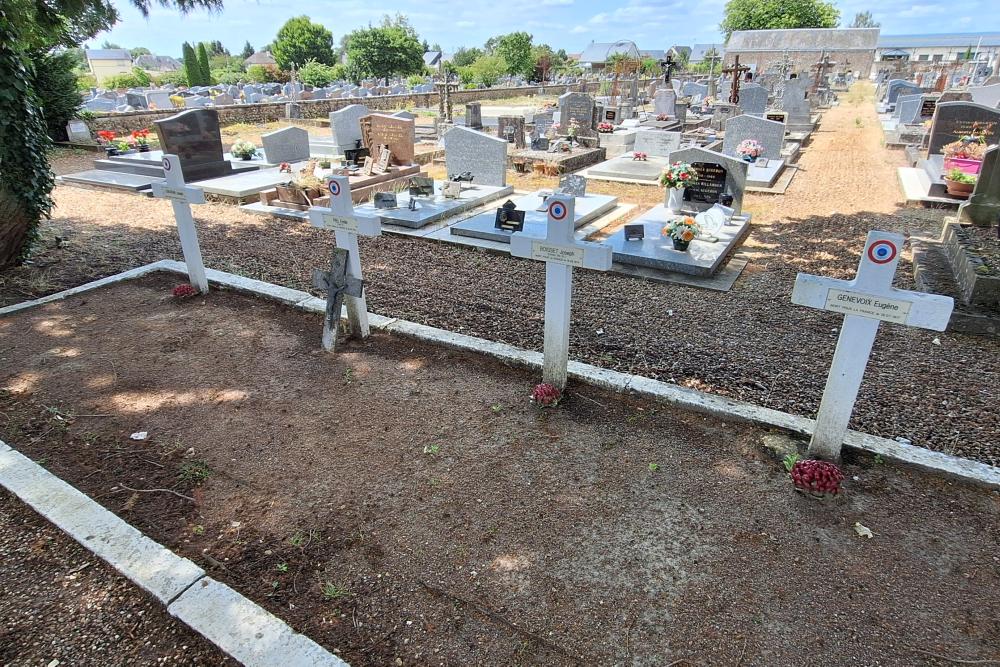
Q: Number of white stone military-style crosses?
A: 4